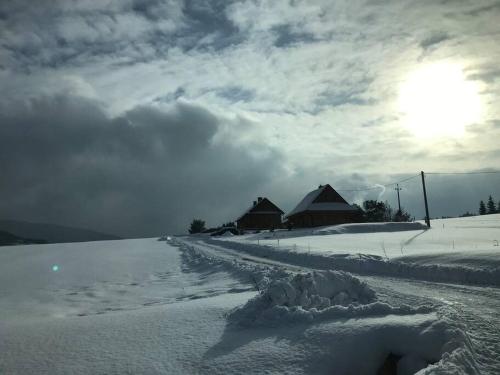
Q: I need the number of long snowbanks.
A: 2